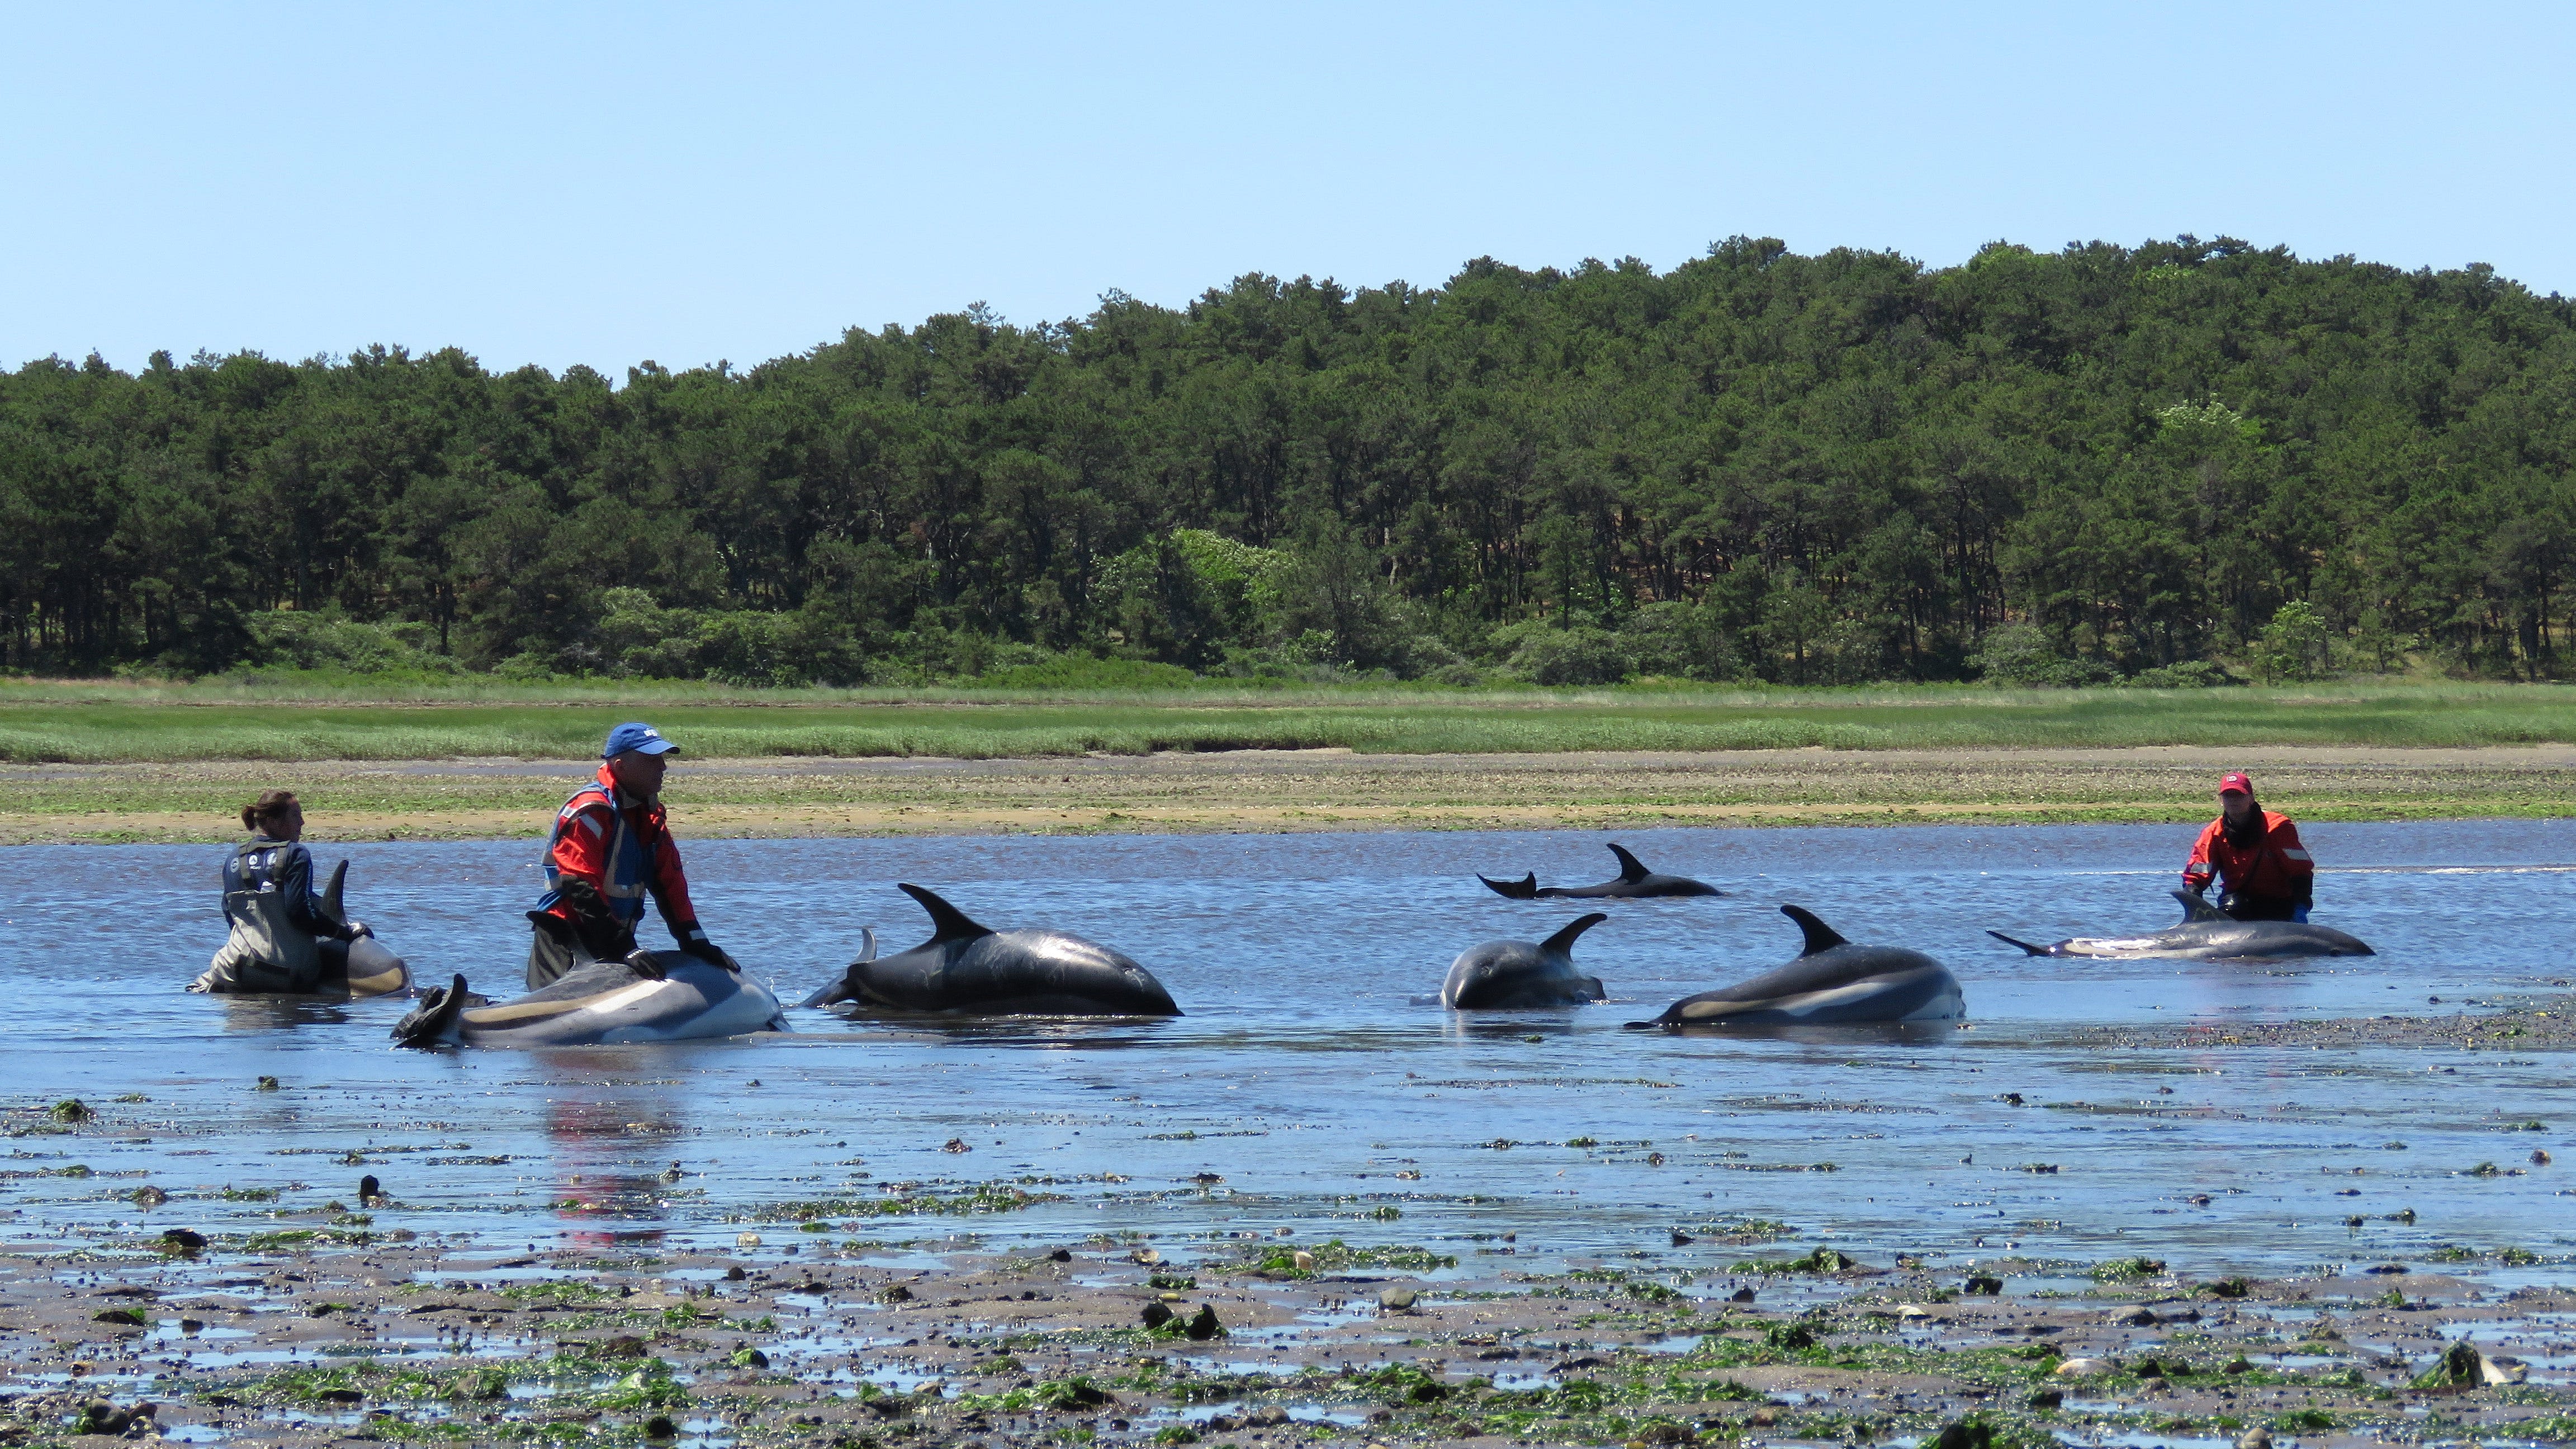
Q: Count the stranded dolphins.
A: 7